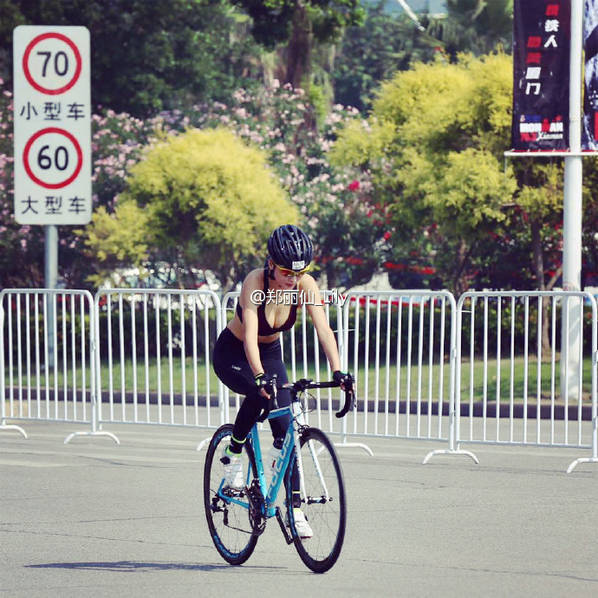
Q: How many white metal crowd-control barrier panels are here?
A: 5